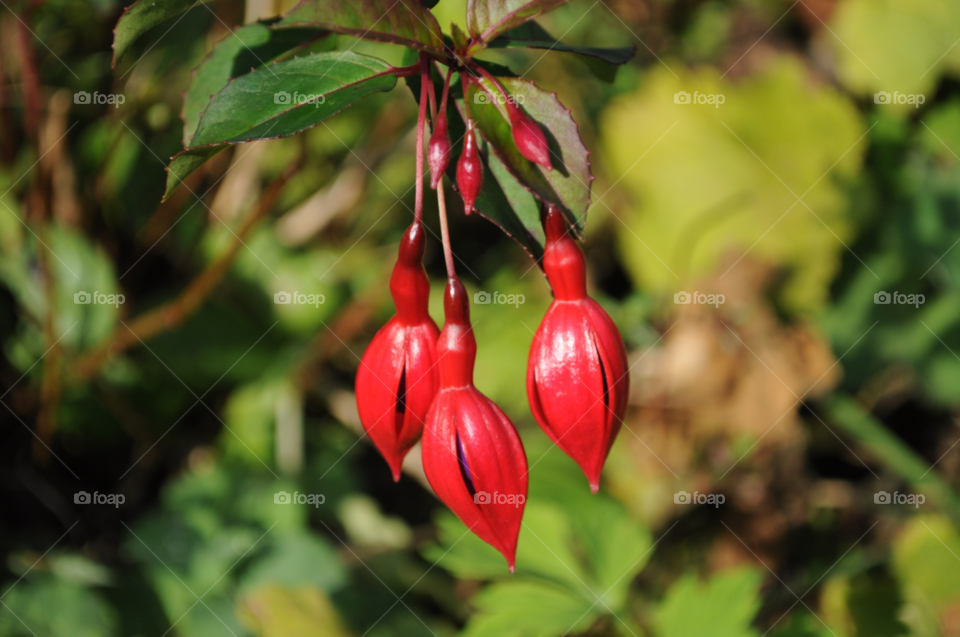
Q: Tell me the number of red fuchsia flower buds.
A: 6